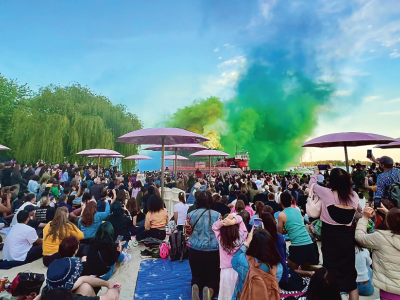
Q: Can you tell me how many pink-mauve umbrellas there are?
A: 10